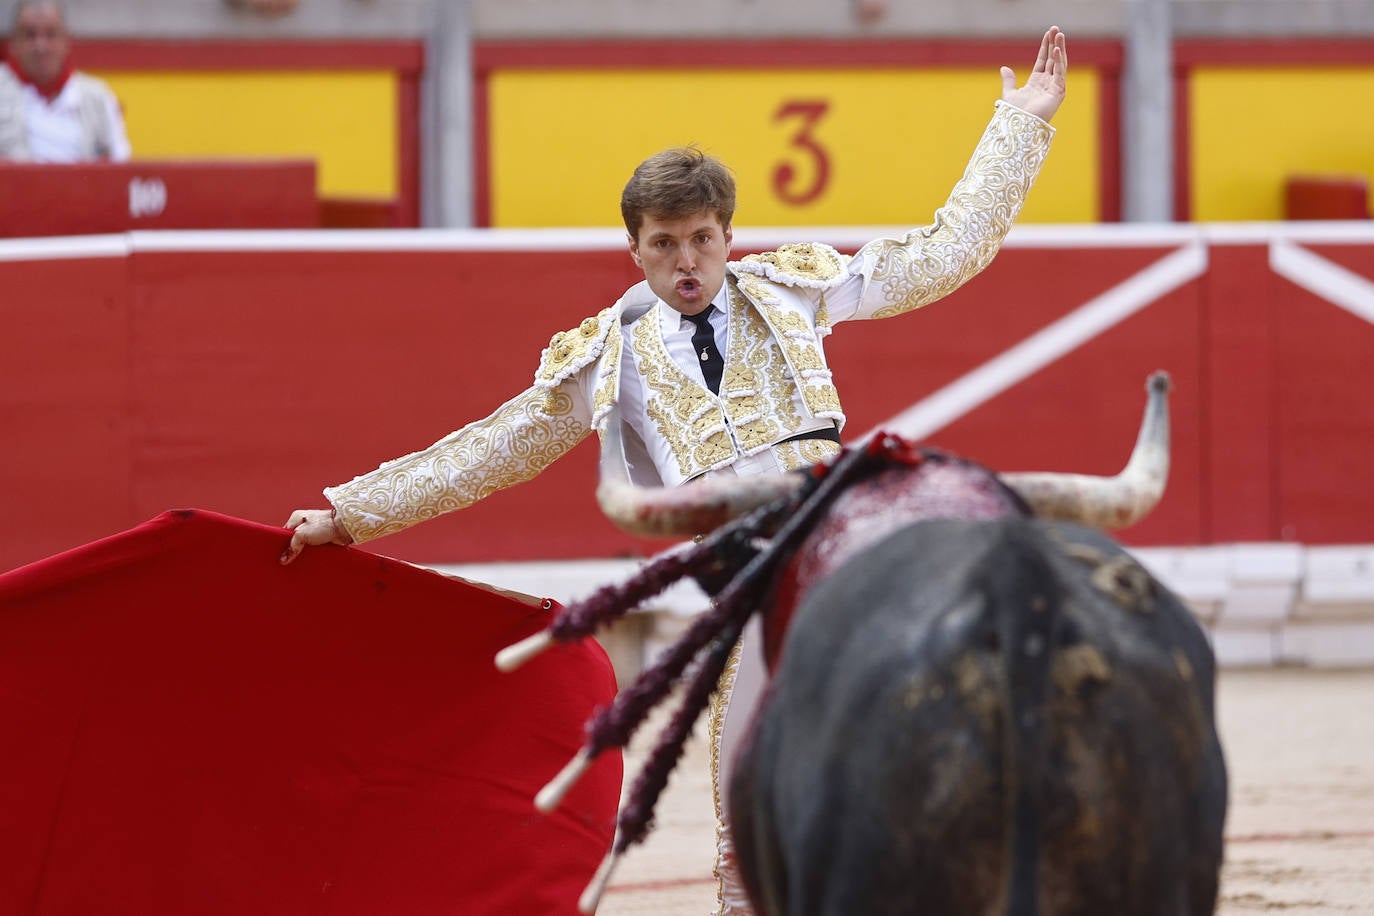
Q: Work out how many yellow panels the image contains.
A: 3